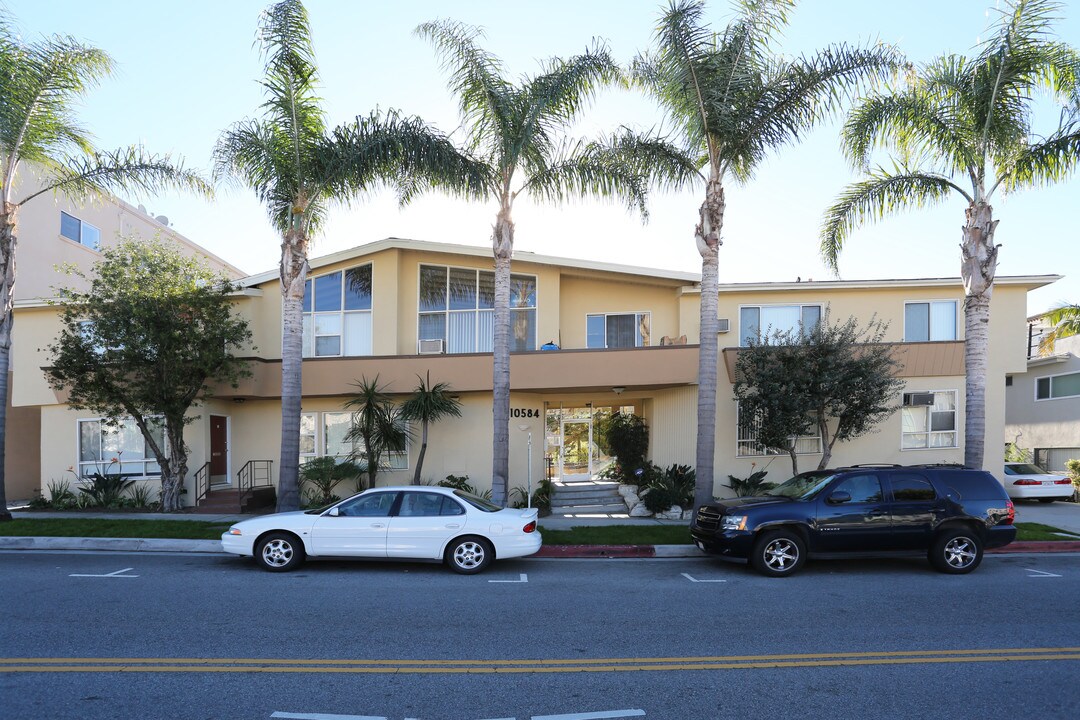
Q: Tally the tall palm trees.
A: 5